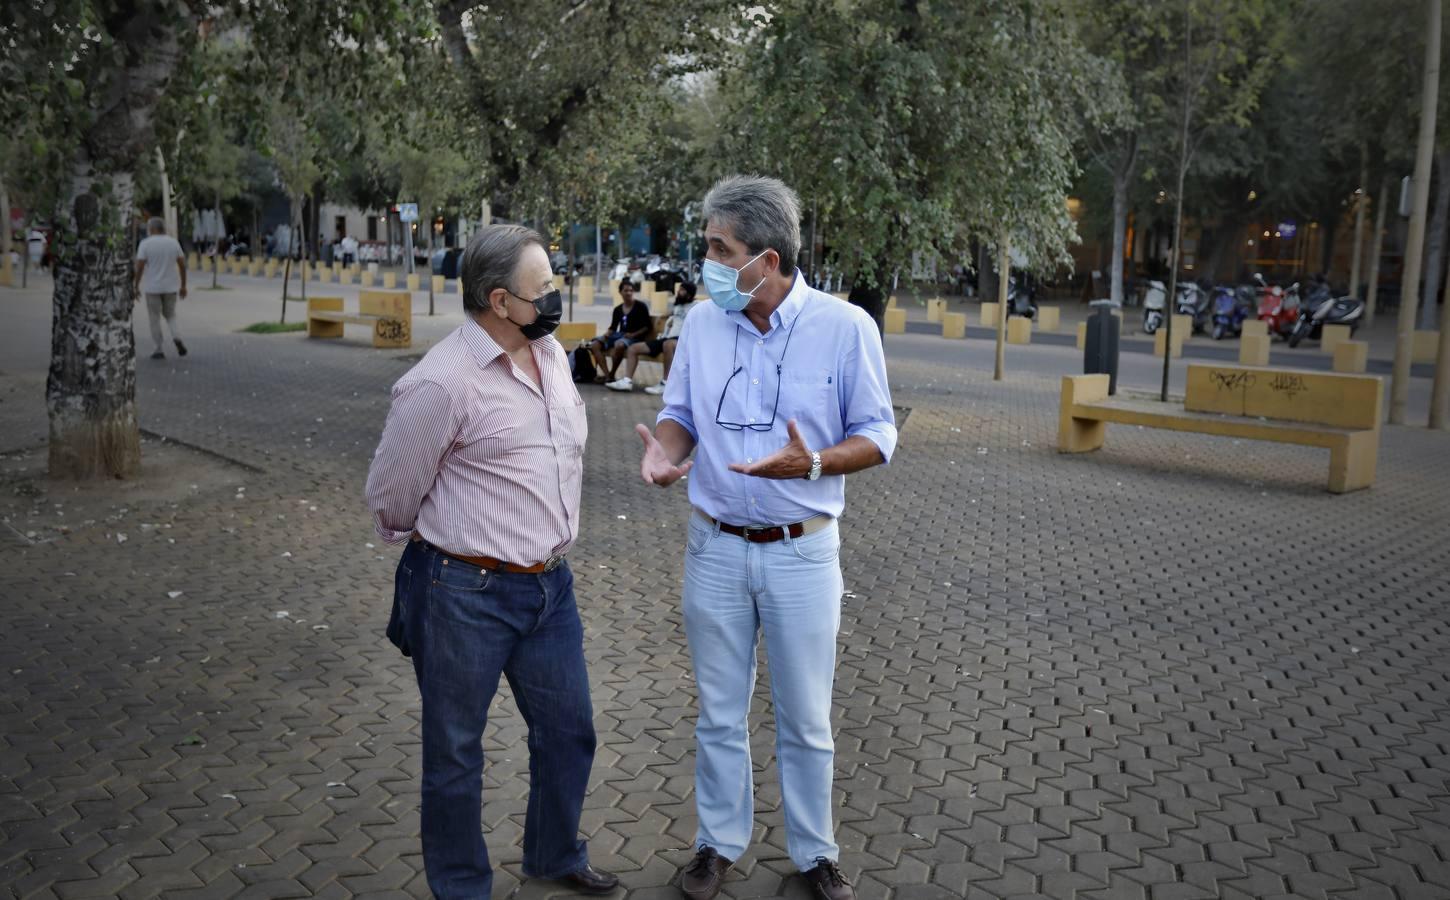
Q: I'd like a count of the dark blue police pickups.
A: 0